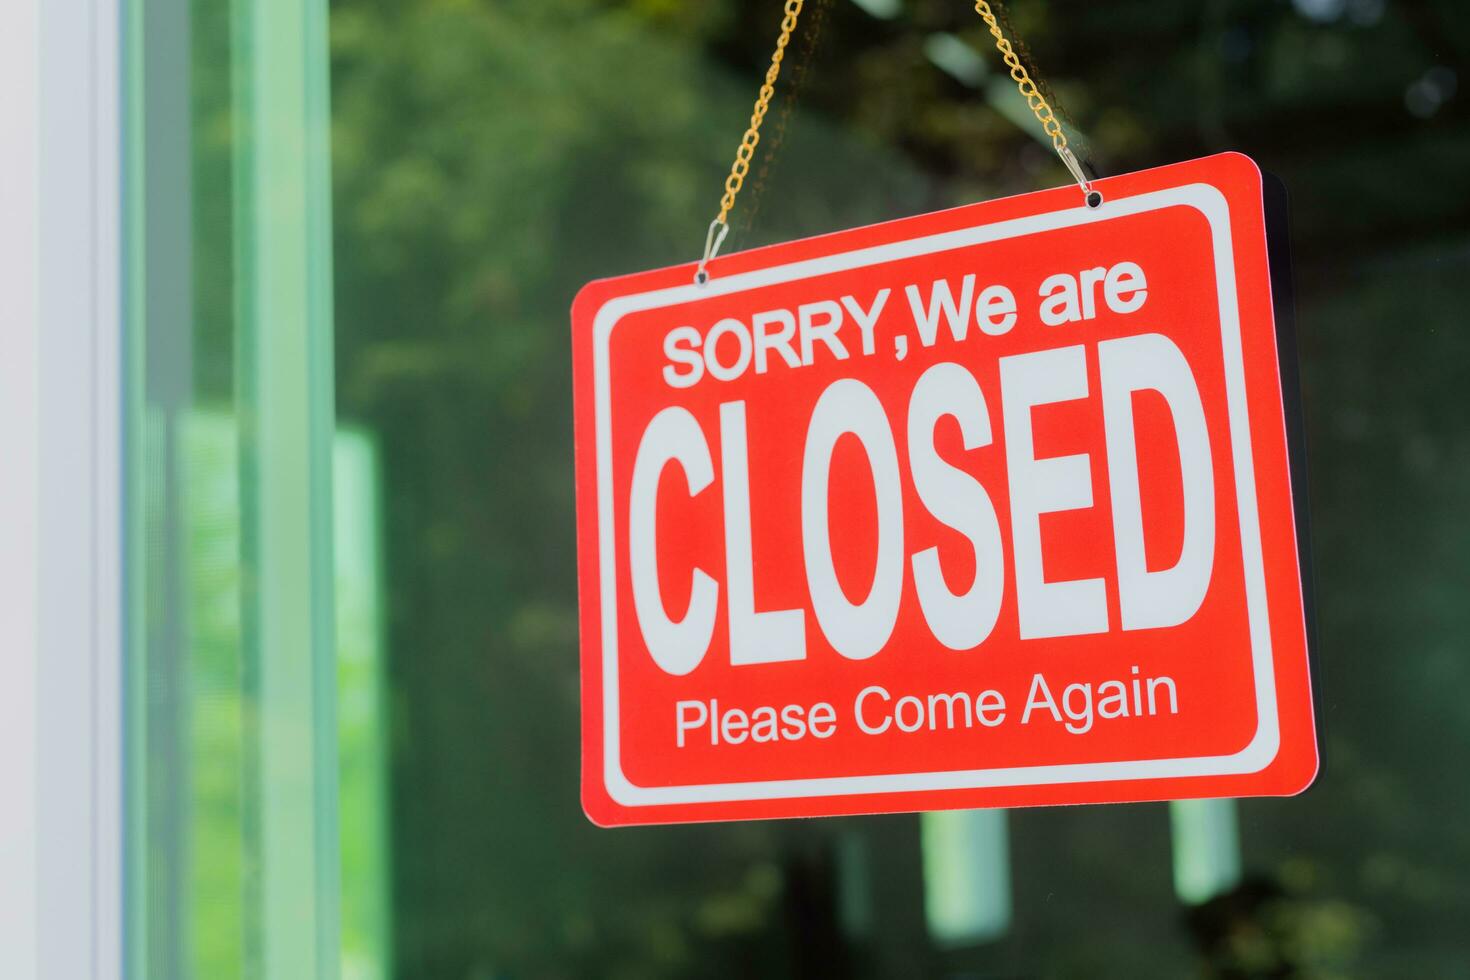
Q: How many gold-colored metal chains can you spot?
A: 2